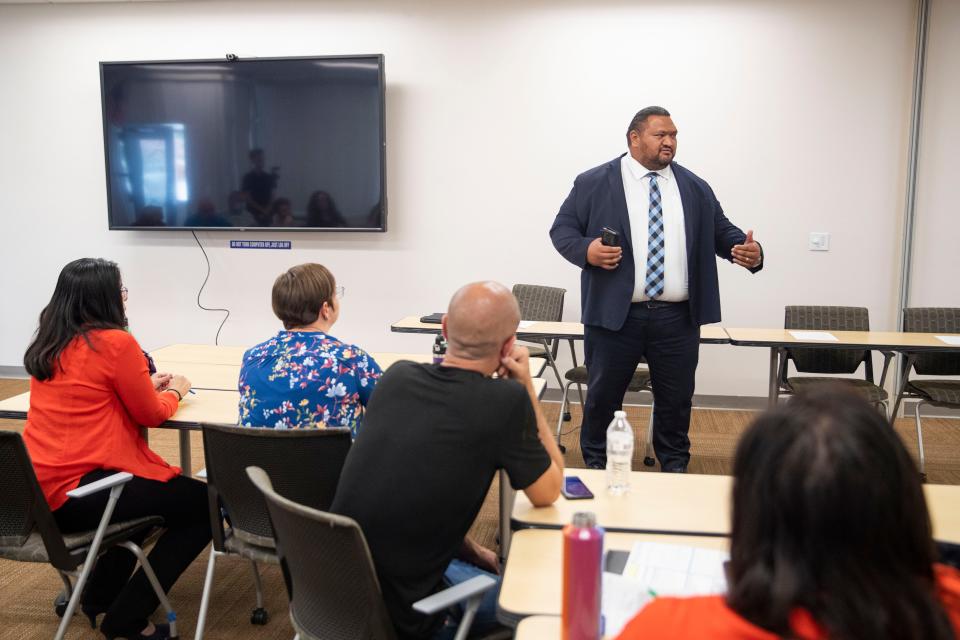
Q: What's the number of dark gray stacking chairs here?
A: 7